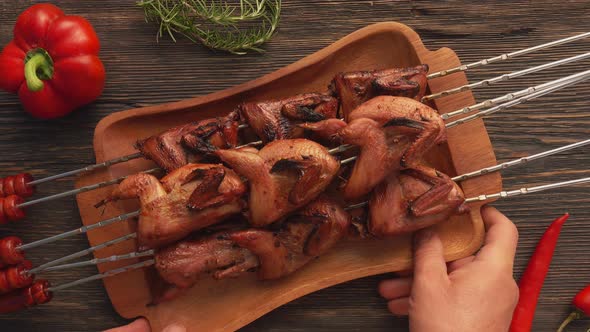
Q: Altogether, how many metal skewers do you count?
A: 6